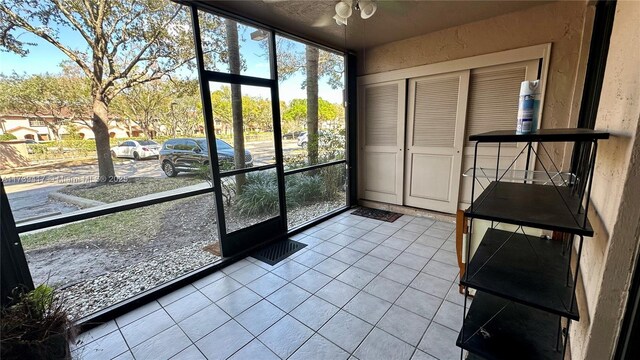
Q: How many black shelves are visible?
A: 4